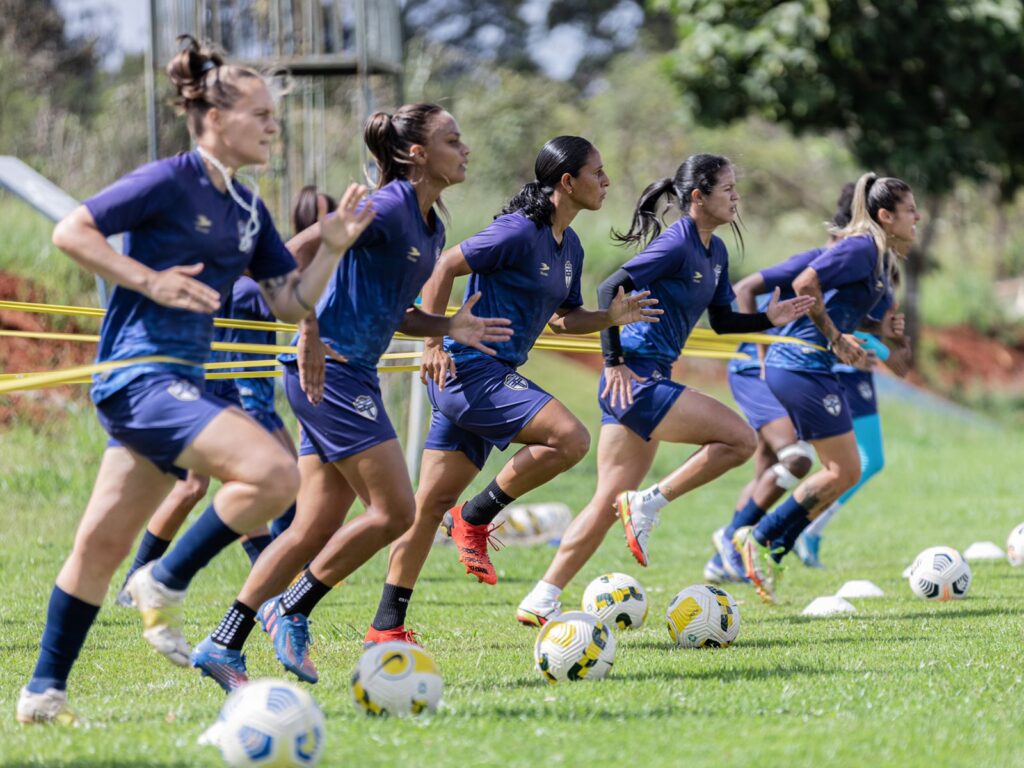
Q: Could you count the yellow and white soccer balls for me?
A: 4